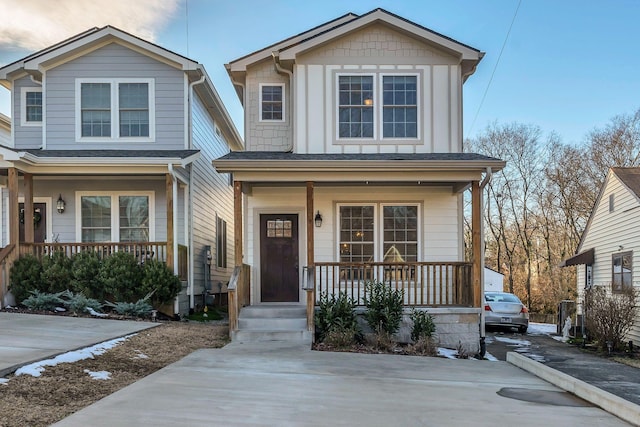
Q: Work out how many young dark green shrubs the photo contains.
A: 3